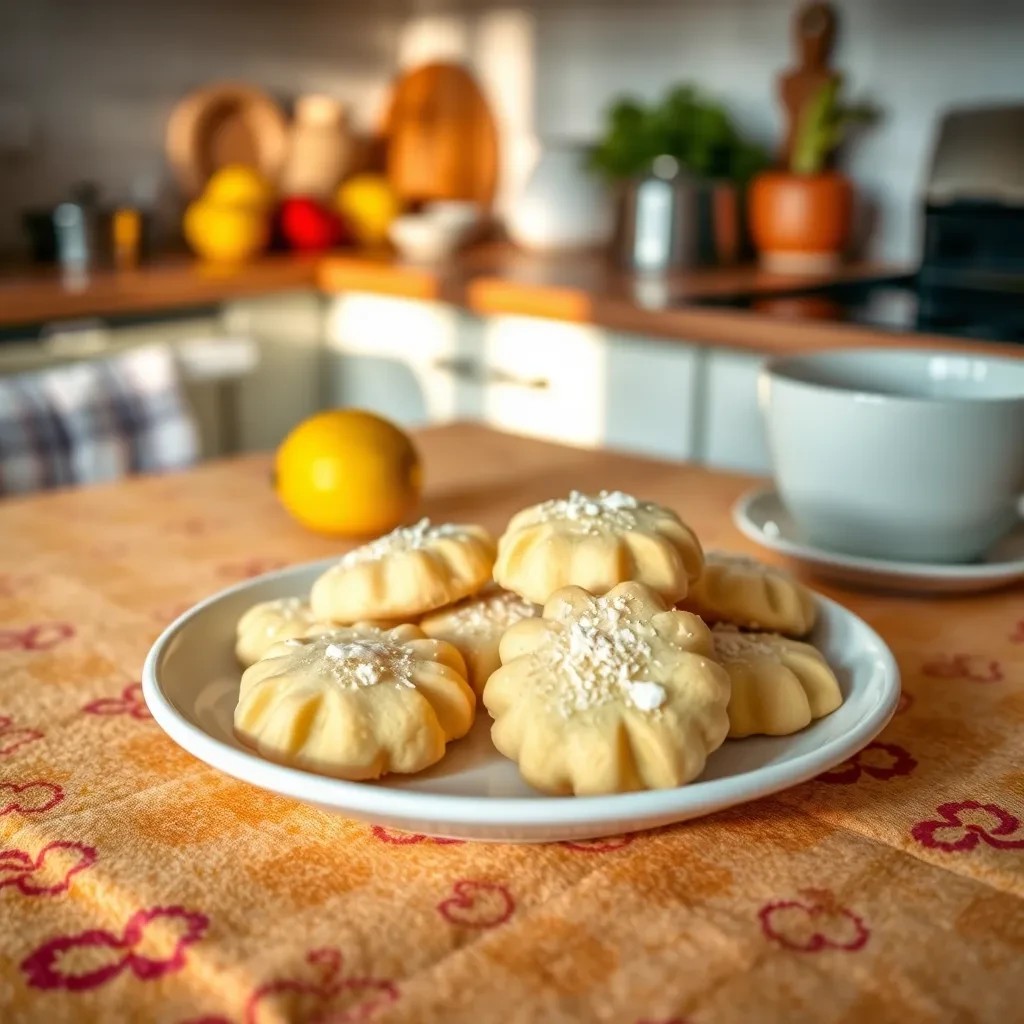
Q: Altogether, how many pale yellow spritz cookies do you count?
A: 8